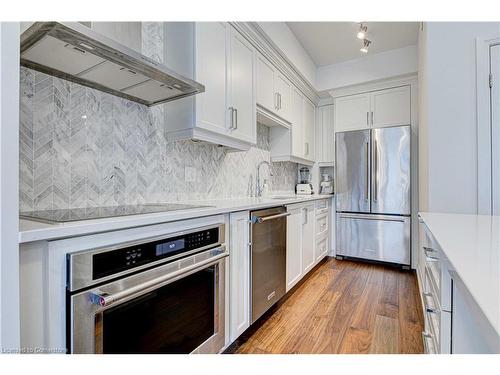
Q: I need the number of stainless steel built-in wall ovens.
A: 1